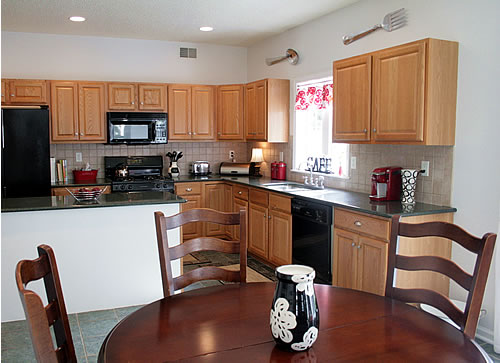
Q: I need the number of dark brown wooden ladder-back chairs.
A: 3